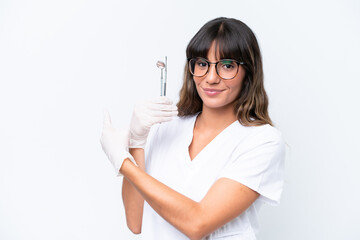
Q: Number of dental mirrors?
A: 1